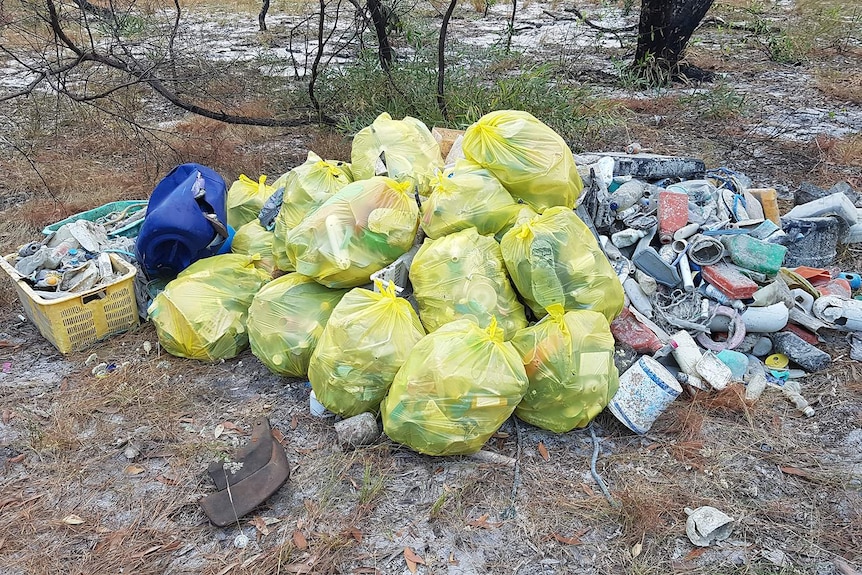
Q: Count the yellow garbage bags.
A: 14